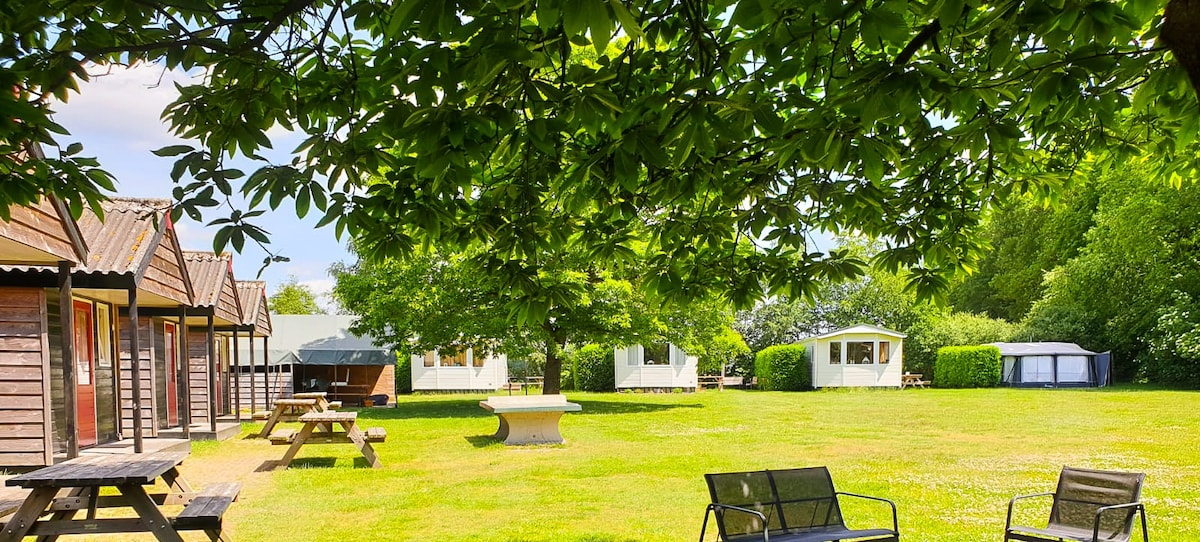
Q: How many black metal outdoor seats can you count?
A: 2